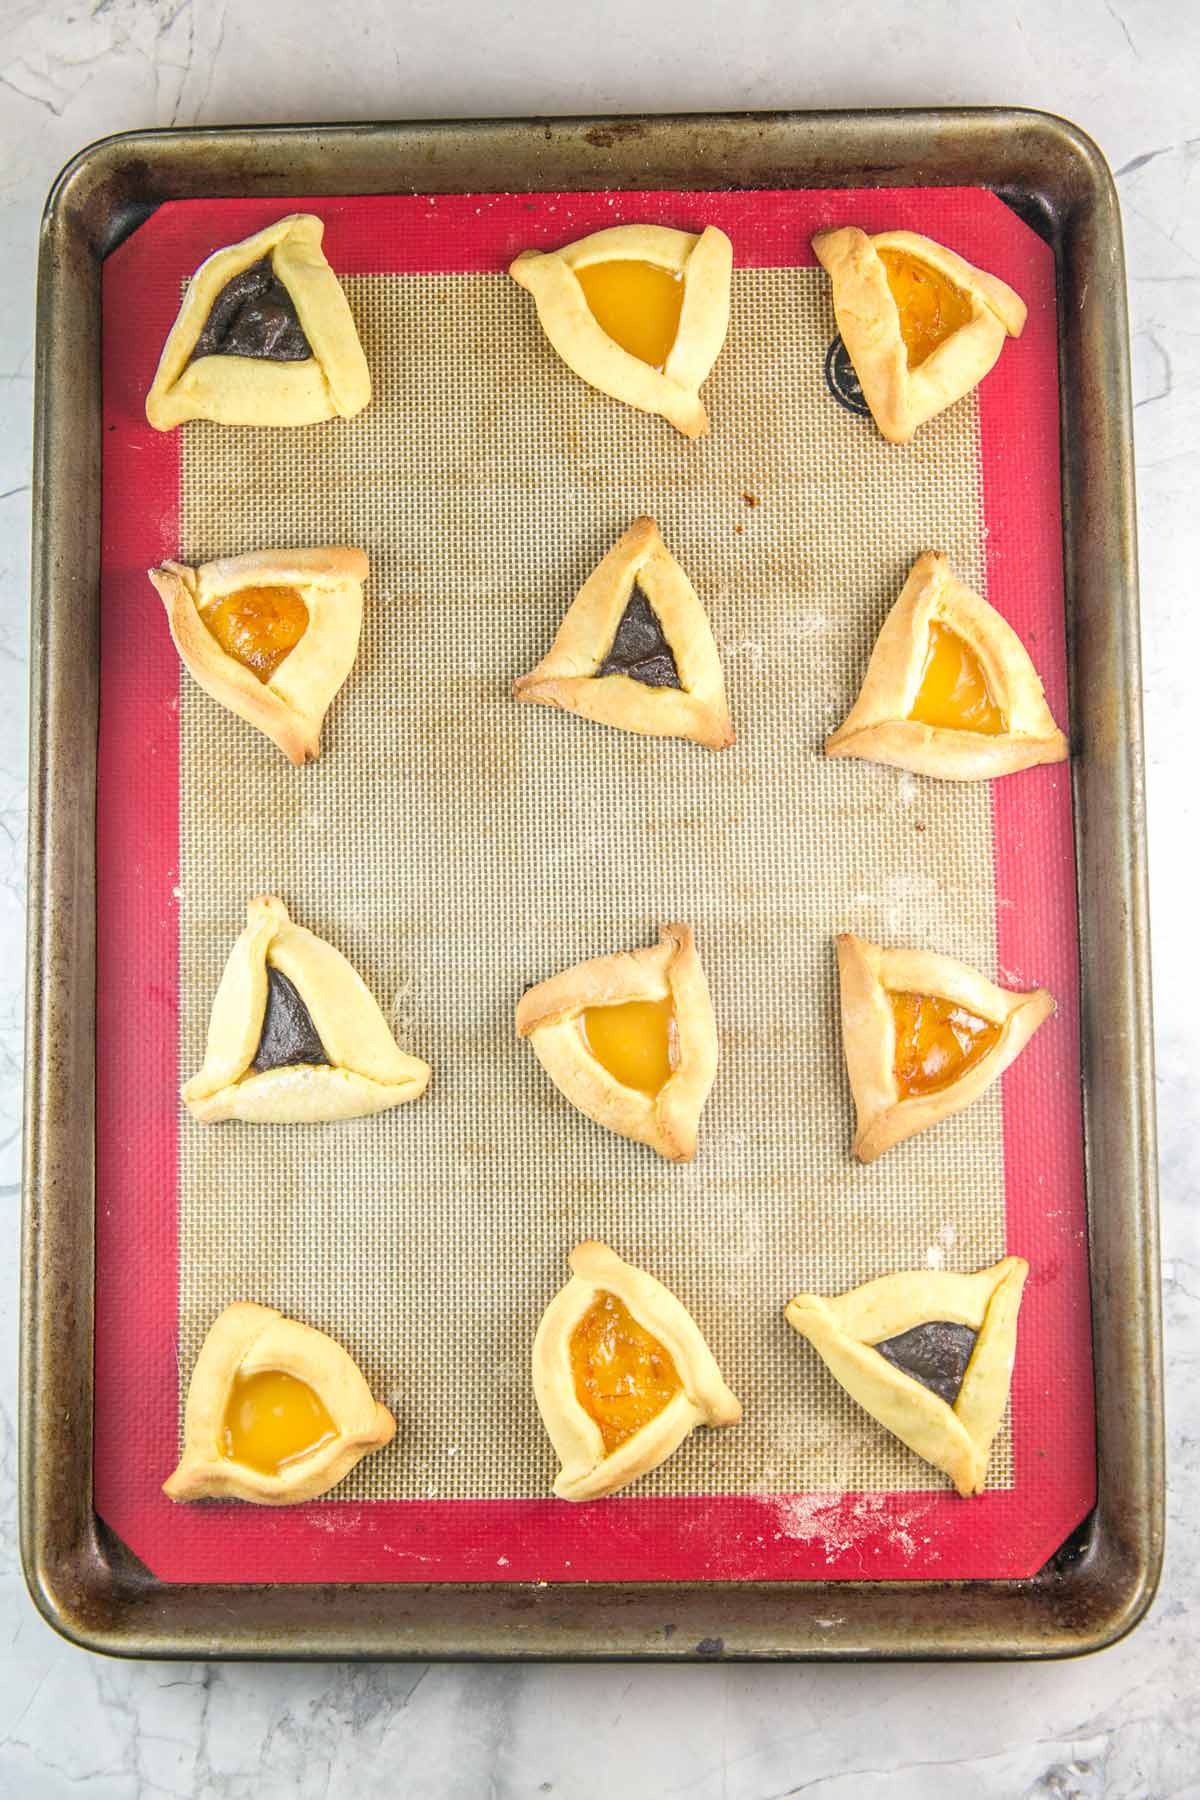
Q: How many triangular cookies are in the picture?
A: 12